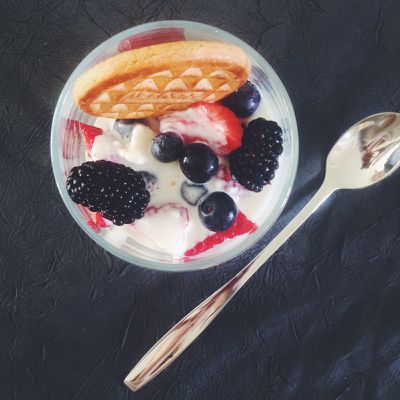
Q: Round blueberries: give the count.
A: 4